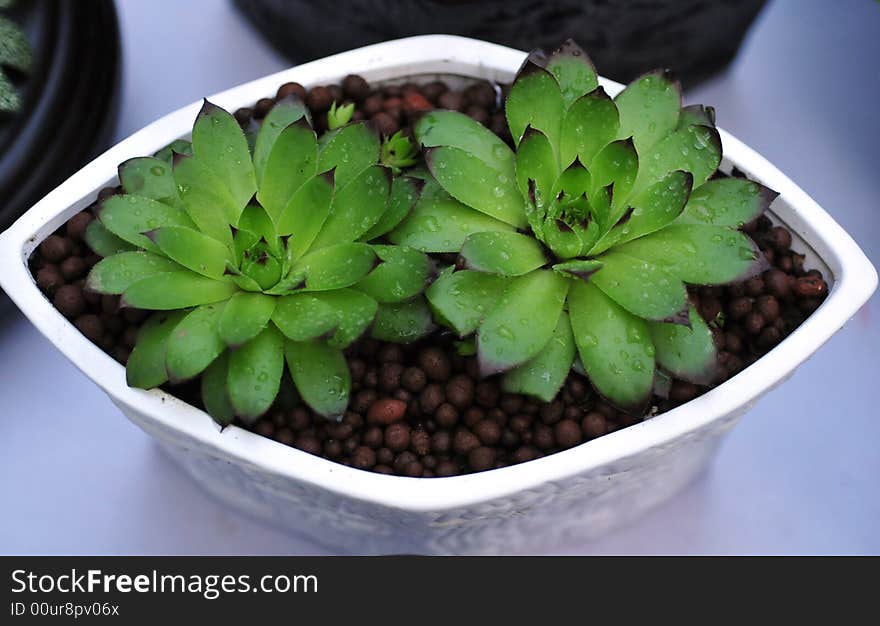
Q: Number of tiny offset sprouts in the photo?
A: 2